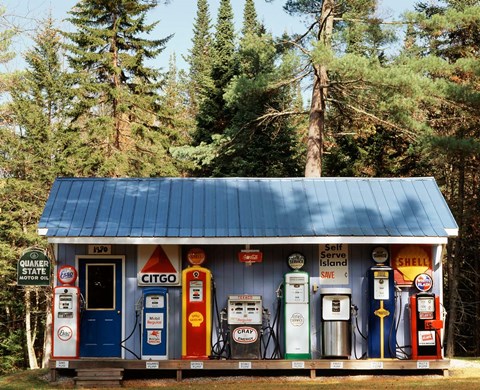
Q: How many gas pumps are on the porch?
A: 8